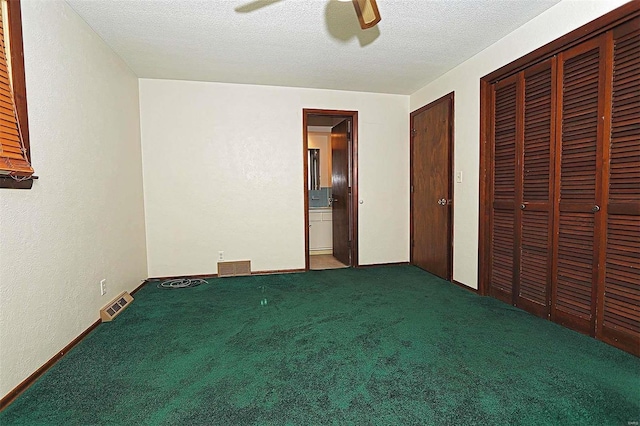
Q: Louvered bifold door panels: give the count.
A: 4